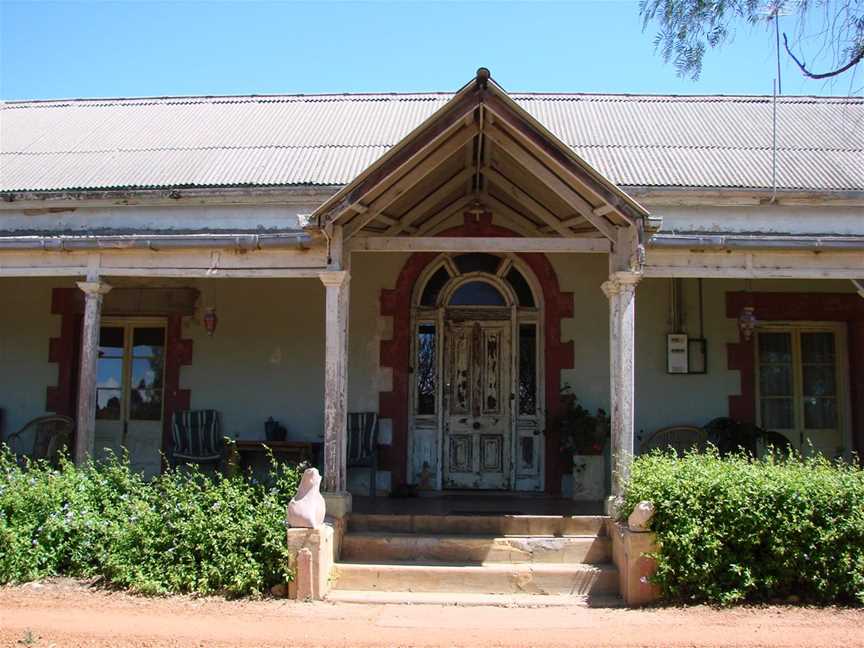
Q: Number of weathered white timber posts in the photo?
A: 3